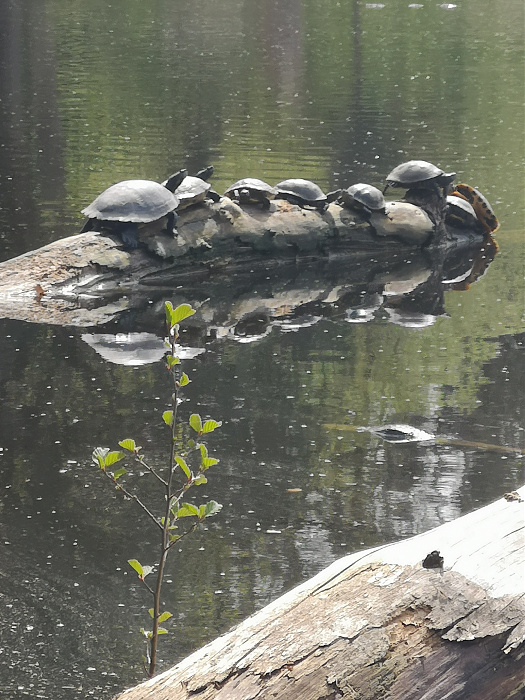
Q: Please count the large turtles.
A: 1